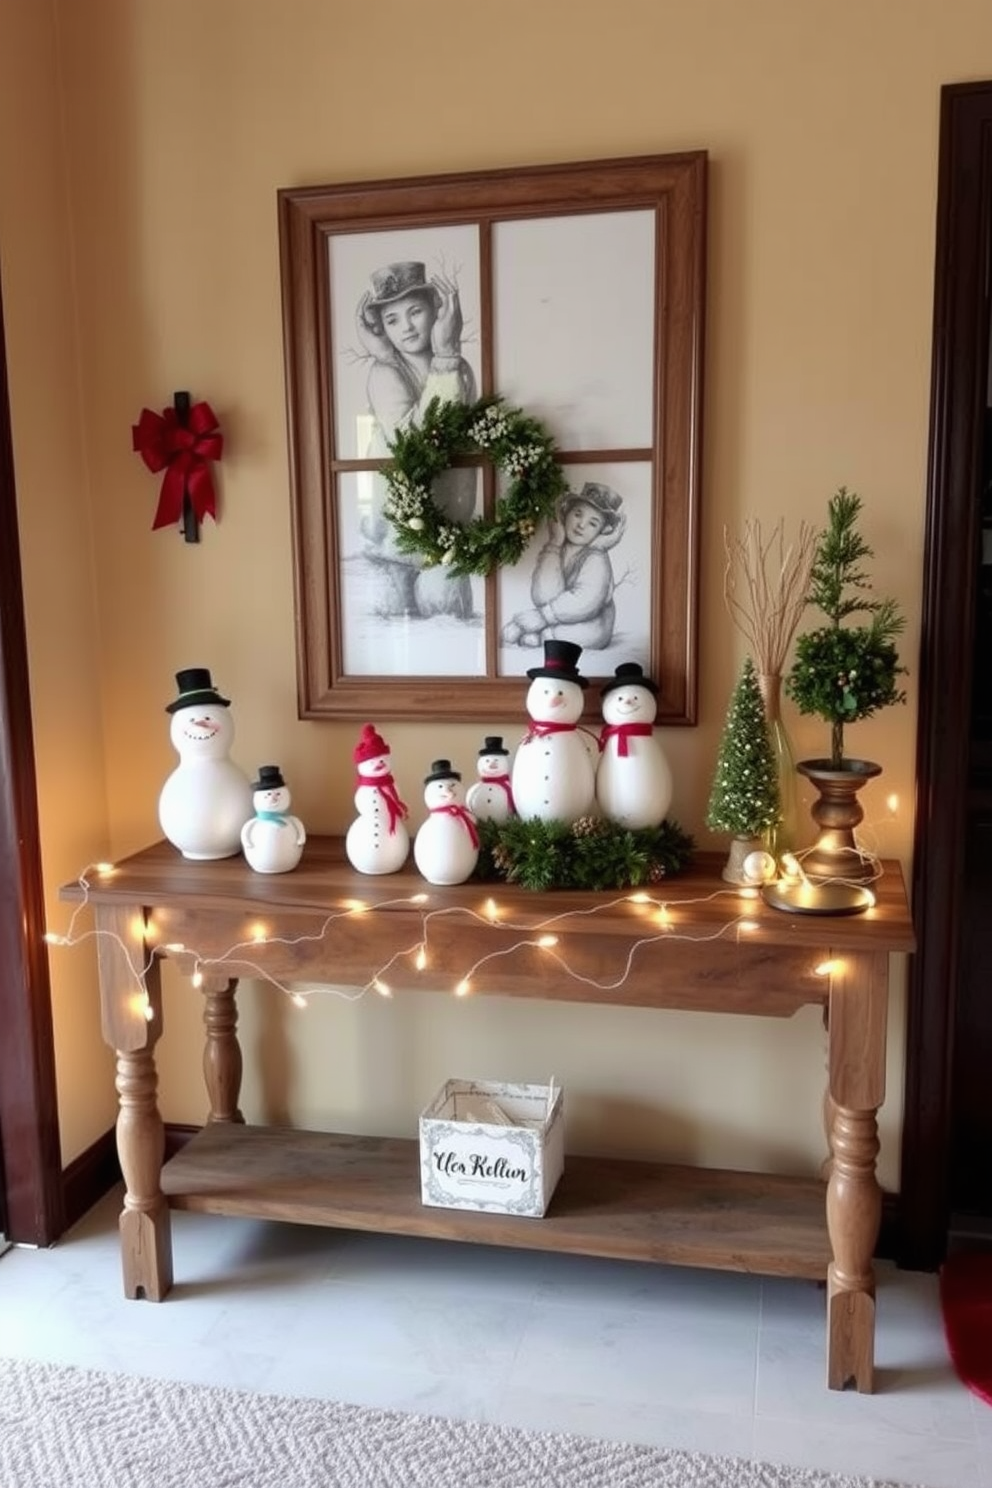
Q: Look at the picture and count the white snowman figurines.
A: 7